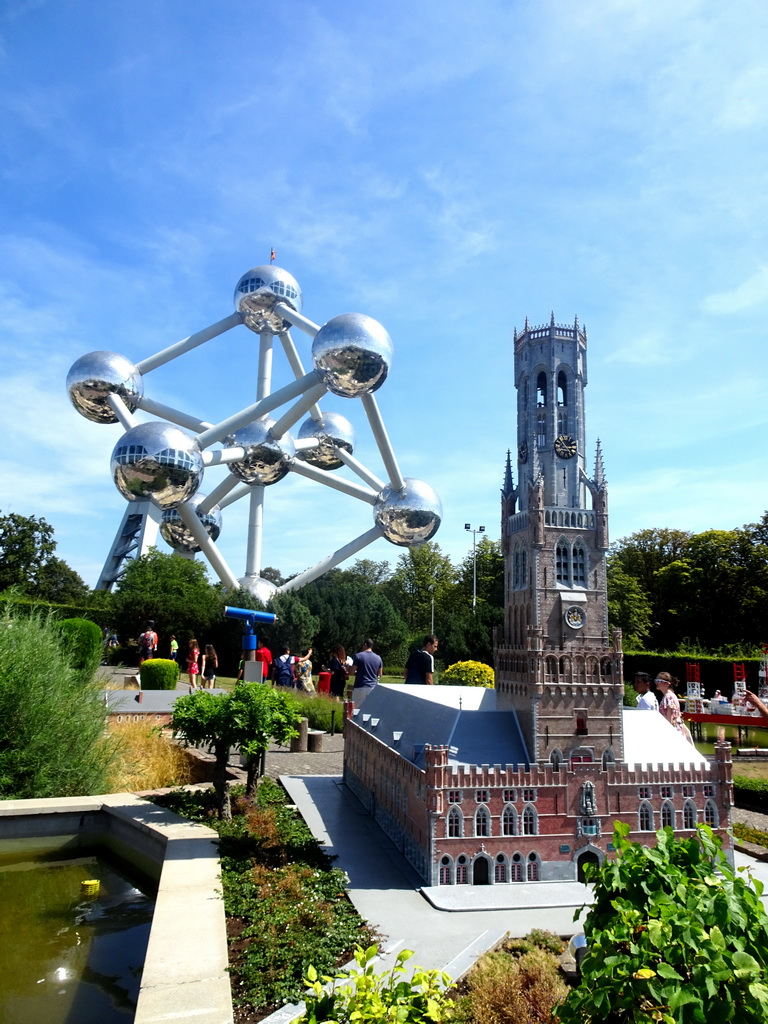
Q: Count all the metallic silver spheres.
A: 9